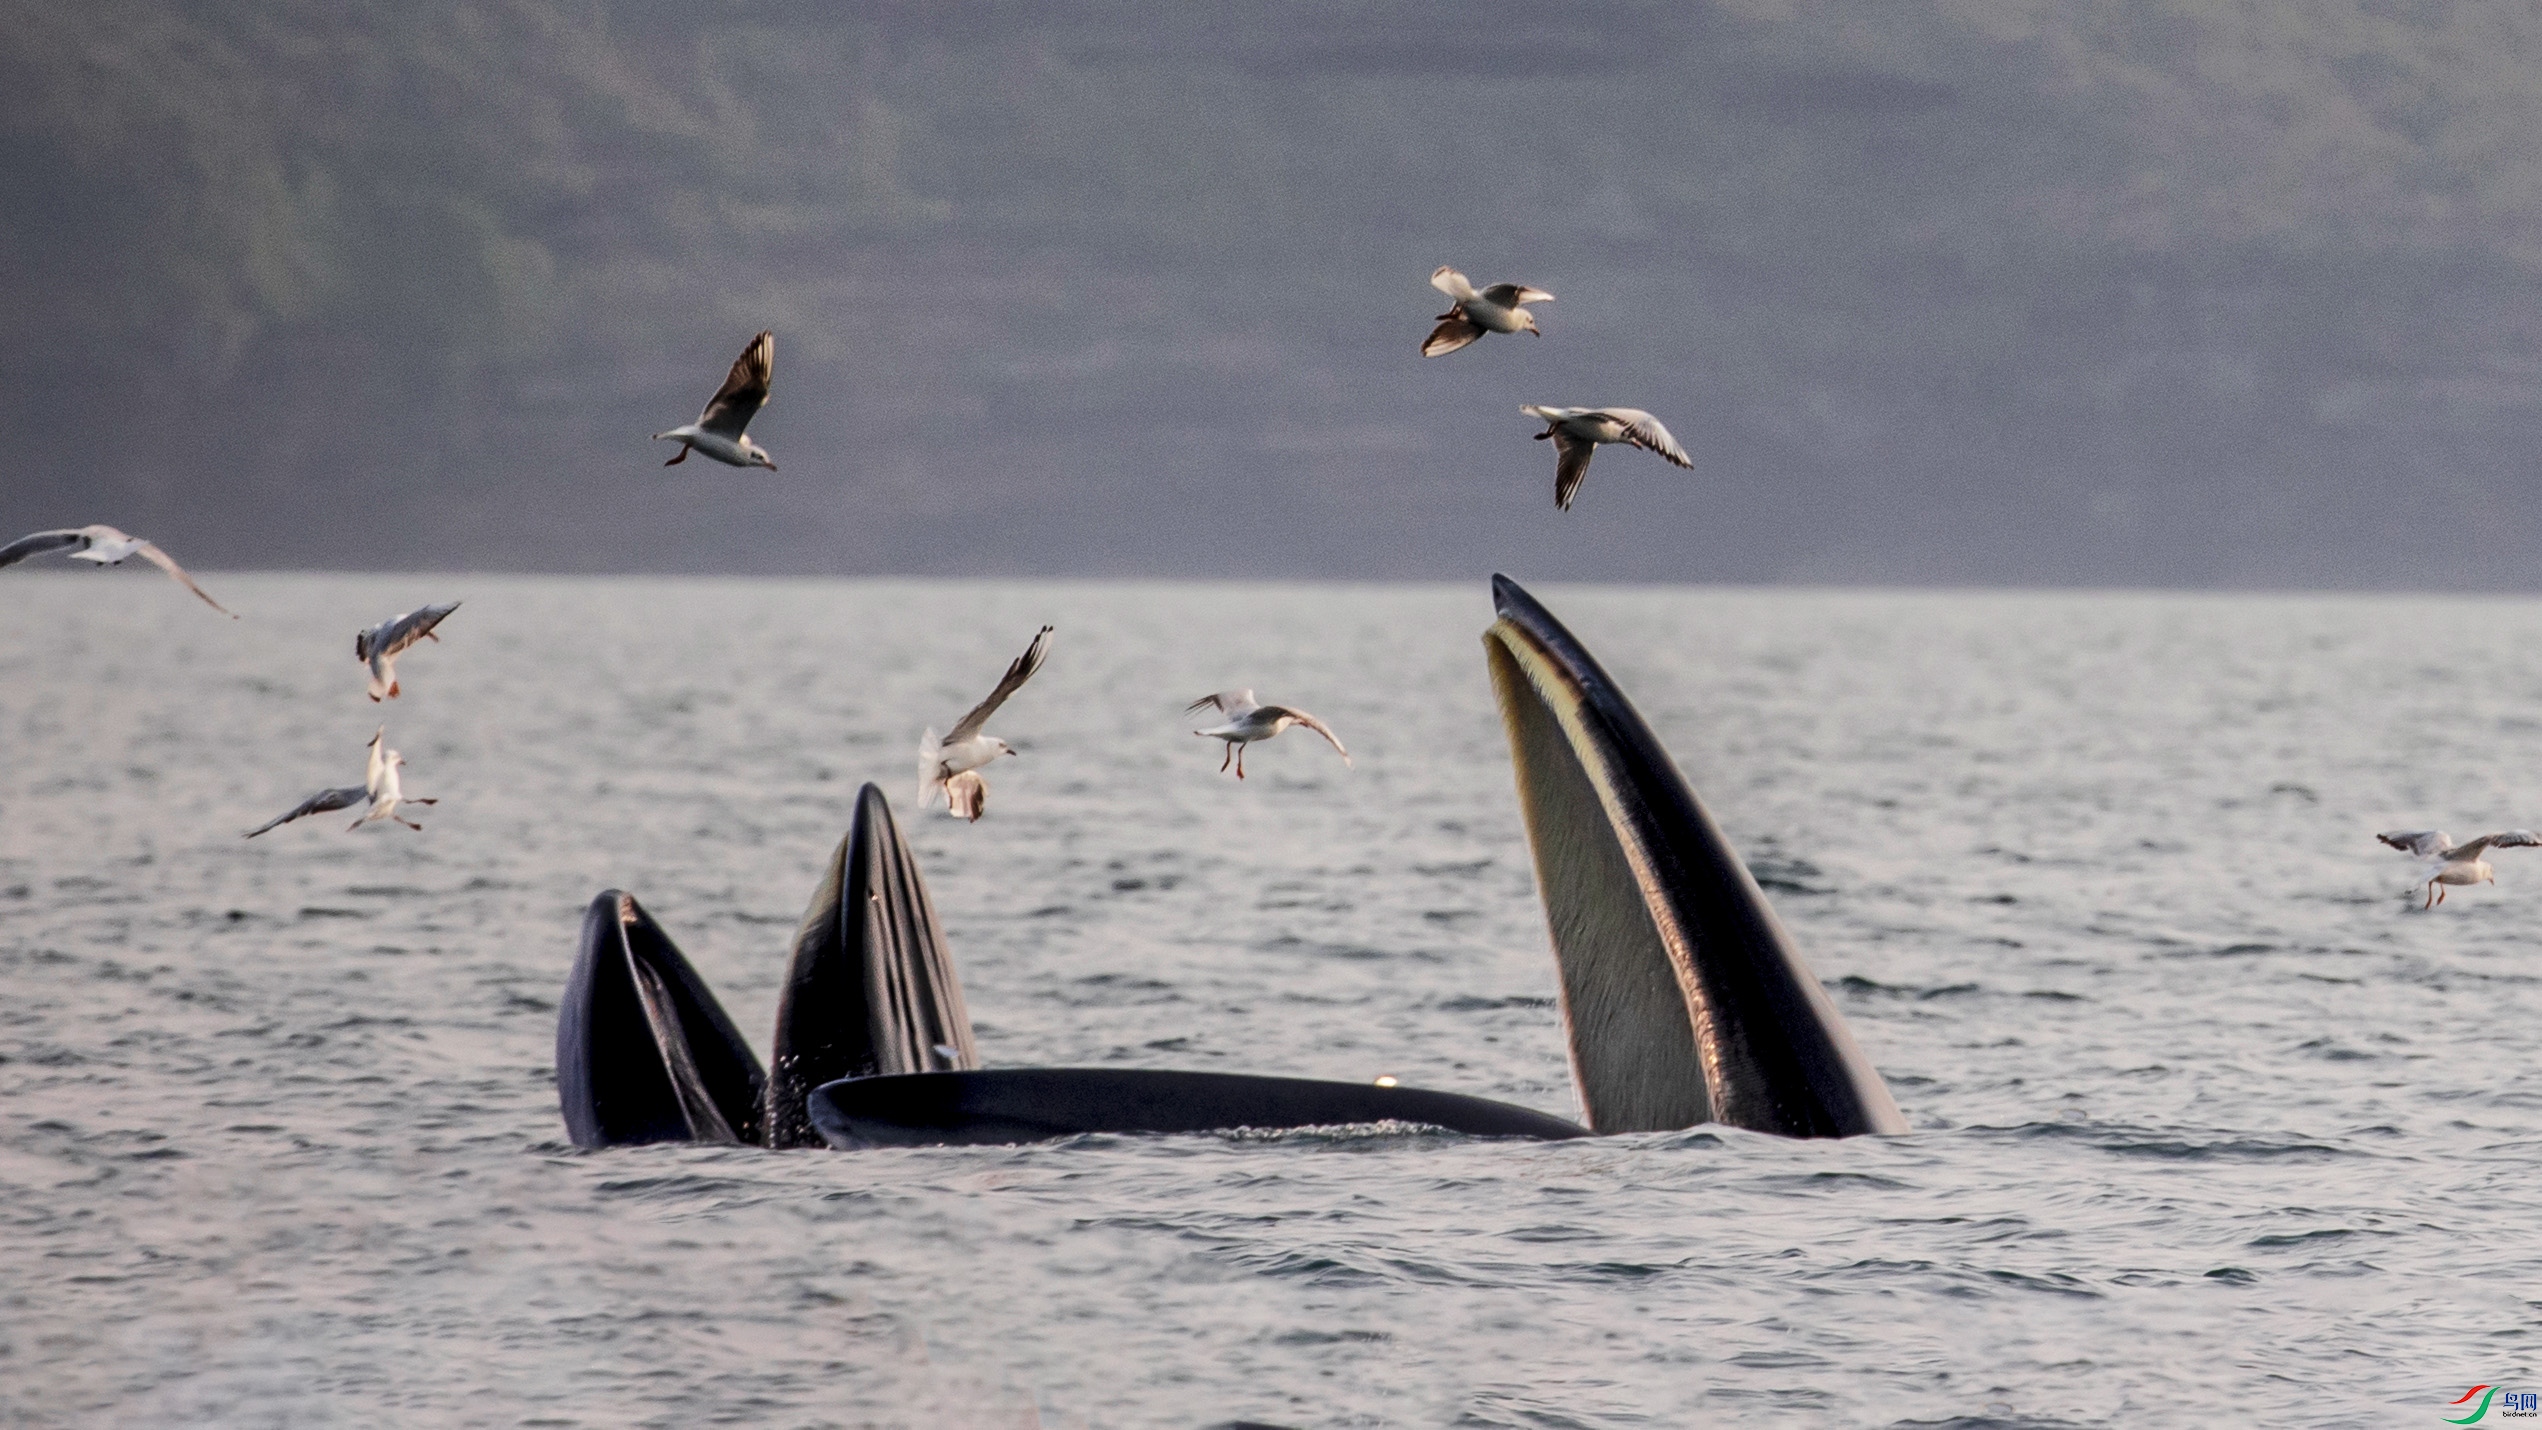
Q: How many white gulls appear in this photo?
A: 9